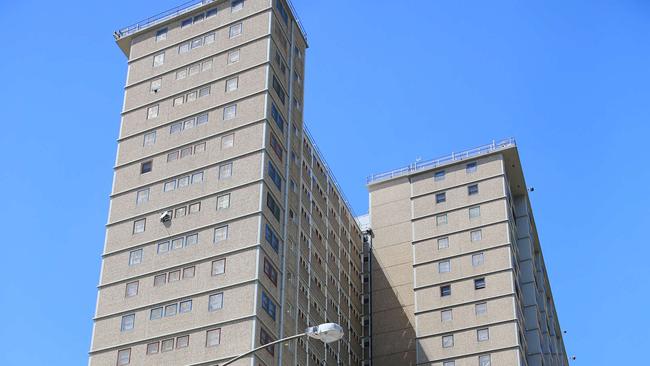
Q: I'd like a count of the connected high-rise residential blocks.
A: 2